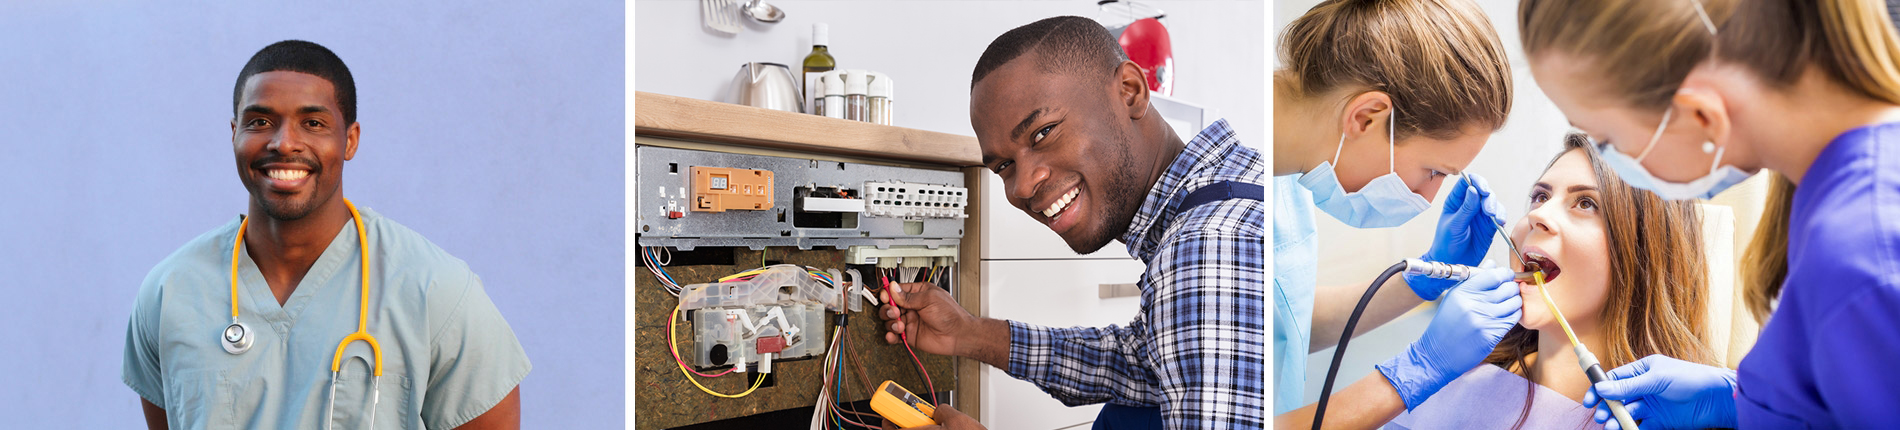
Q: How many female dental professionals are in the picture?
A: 2